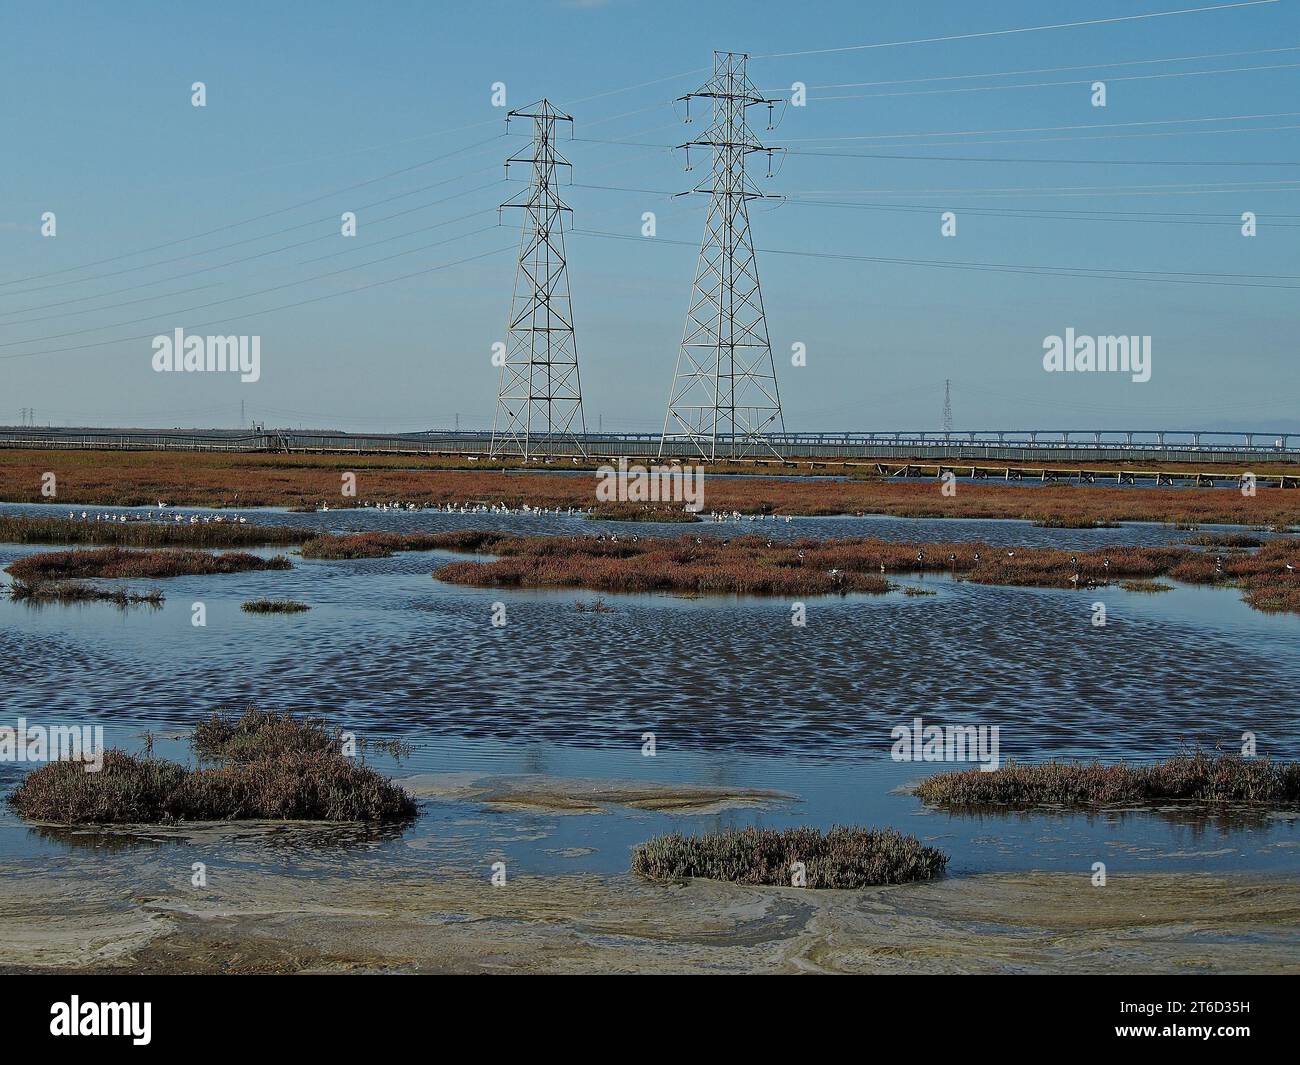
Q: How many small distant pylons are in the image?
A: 6